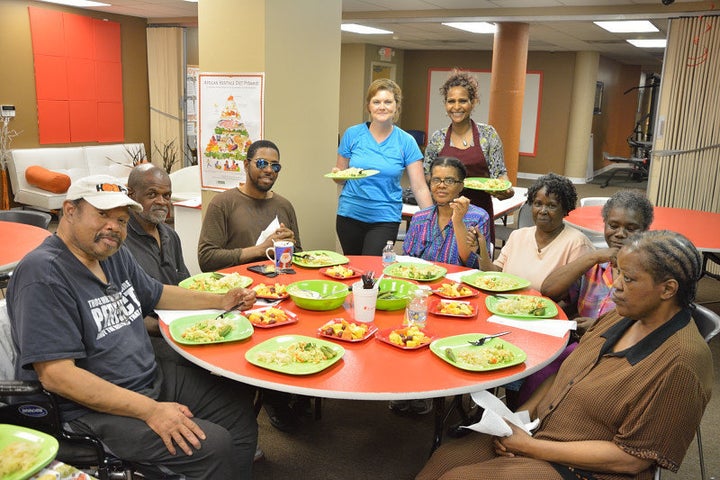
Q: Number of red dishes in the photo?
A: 7